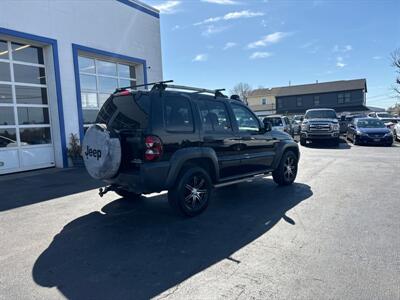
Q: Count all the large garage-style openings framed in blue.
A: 2